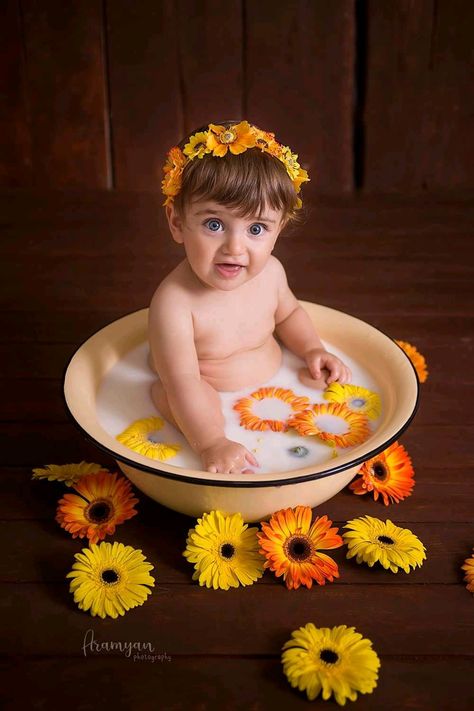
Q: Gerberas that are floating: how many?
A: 4